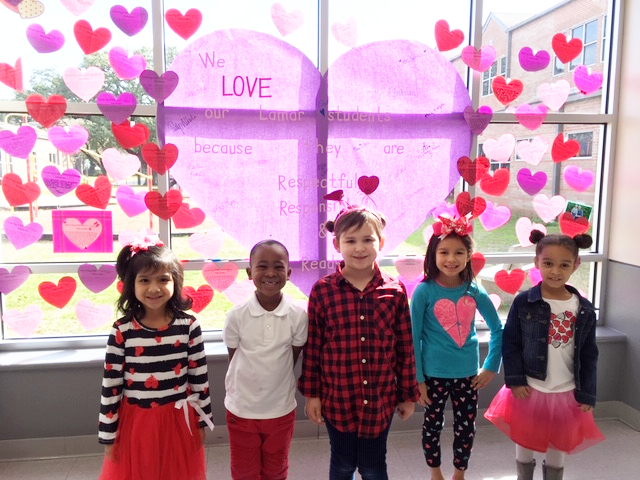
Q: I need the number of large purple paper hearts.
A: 1